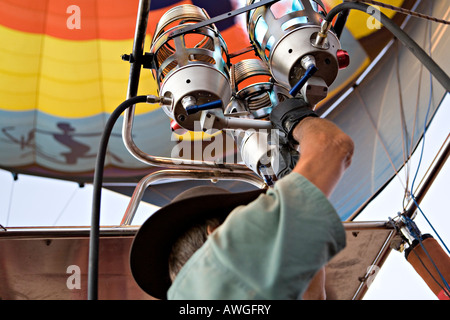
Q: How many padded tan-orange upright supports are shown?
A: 1